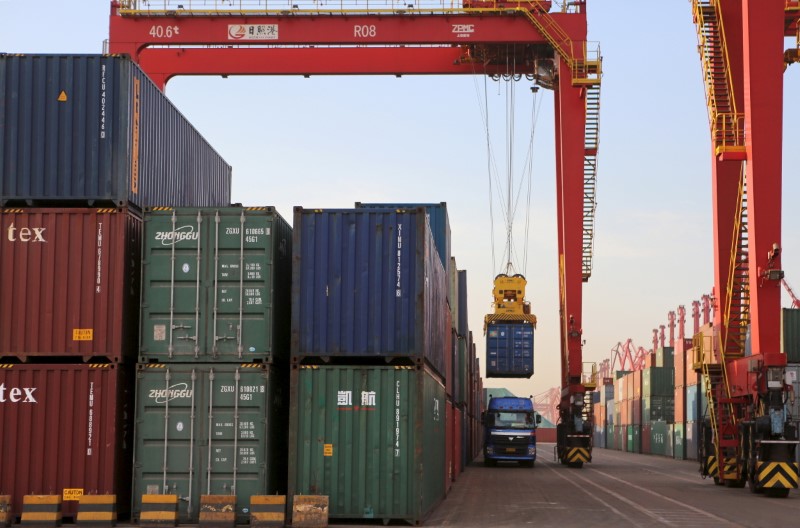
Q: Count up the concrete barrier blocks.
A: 7